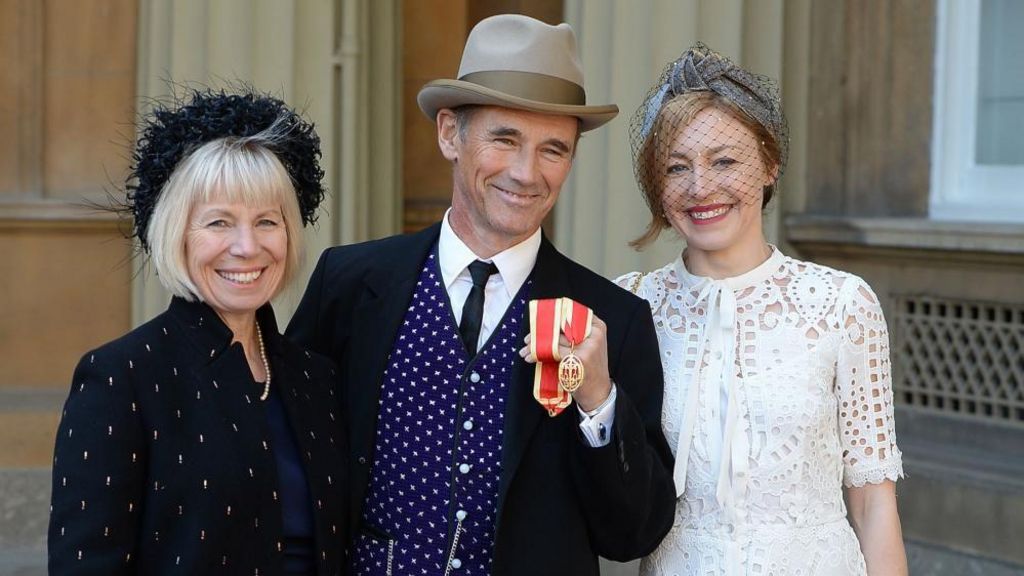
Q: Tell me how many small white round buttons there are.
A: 5